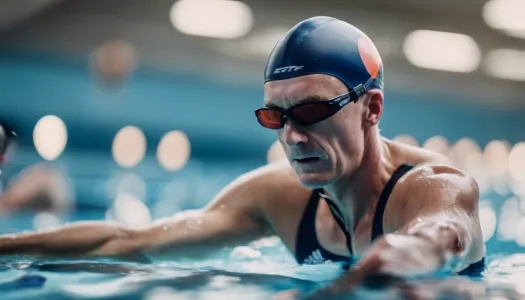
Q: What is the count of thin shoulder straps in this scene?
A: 2